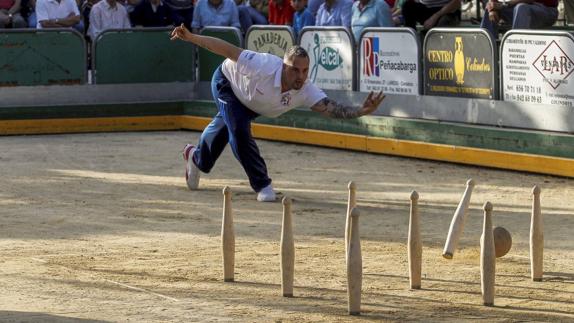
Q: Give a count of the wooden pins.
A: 8